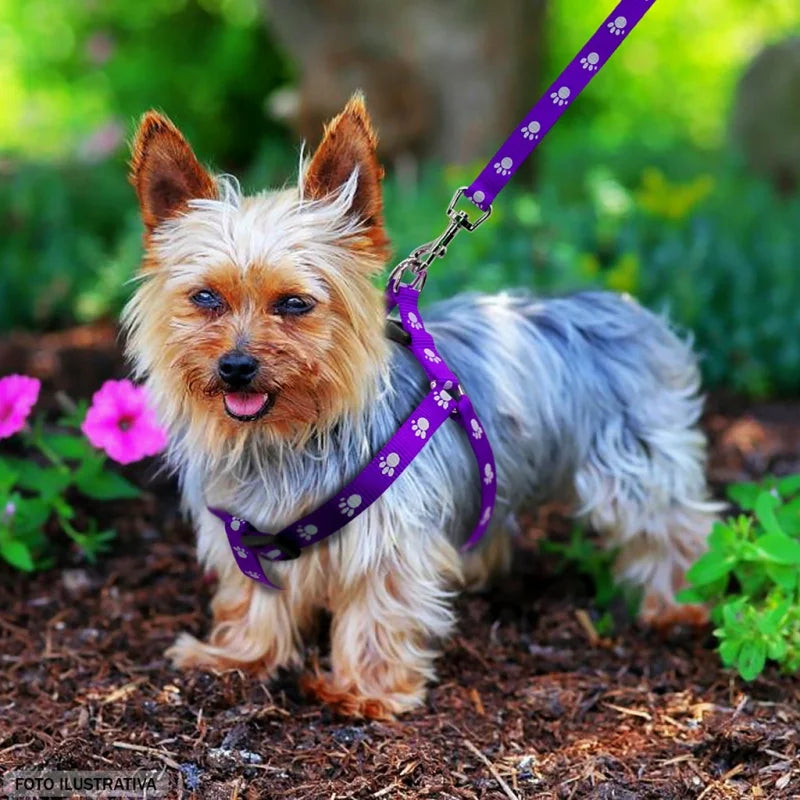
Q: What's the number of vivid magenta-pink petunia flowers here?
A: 2